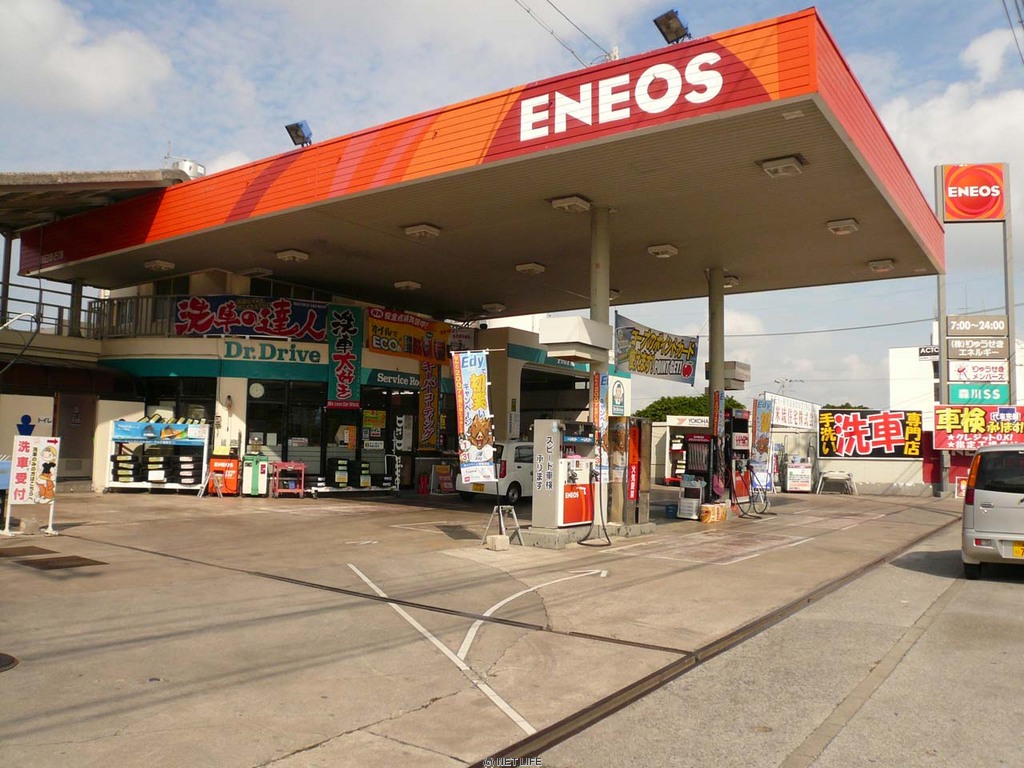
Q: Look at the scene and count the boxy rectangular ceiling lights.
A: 13